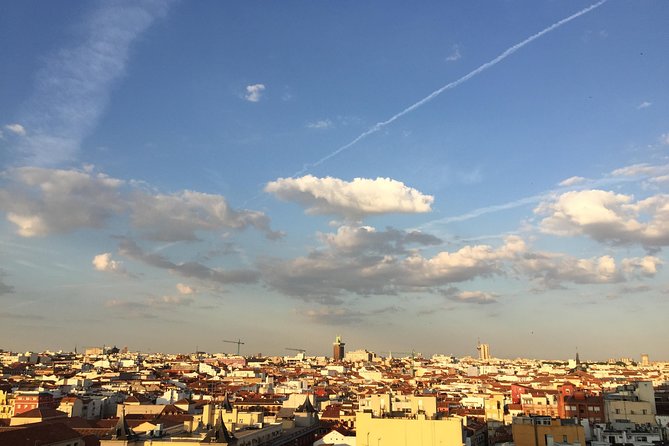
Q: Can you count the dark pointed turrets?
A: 4